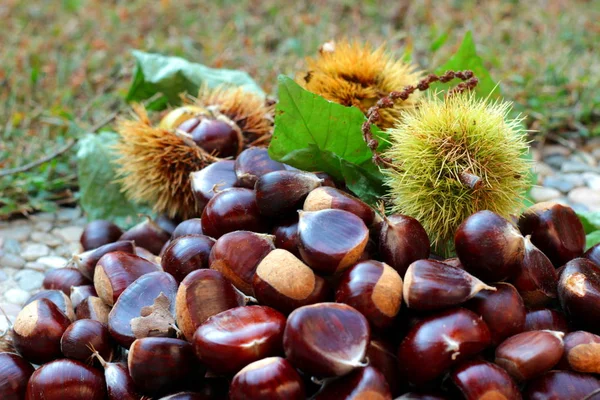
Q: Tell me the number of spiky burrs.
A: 3